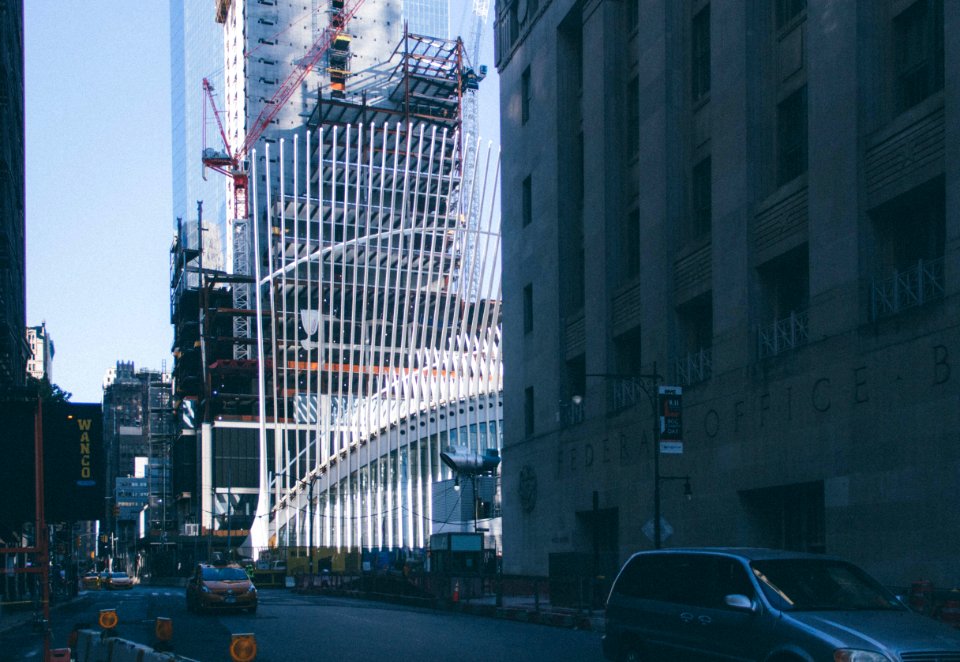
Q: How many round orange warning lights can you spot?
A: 3